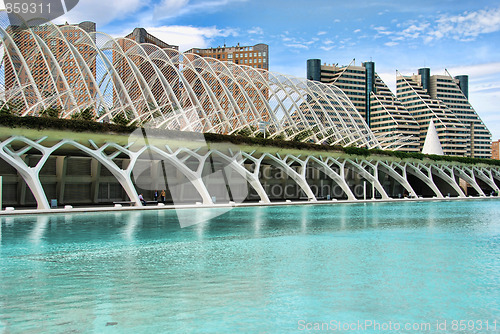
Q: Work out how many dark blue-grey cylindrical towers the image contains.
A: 4